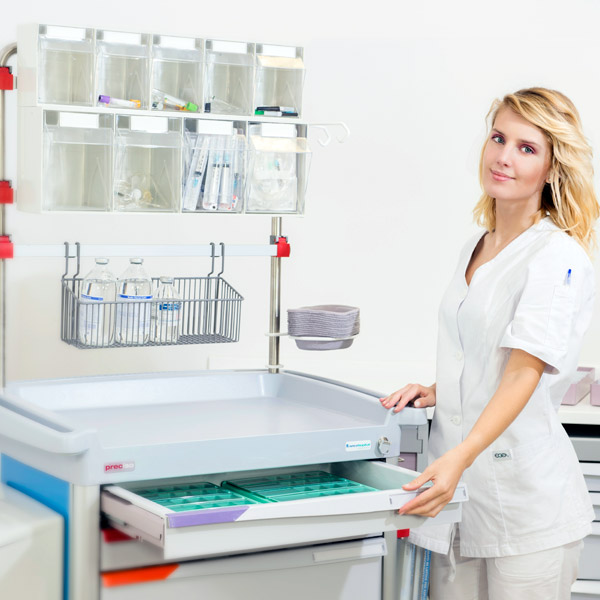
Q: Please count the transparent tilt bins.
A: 9